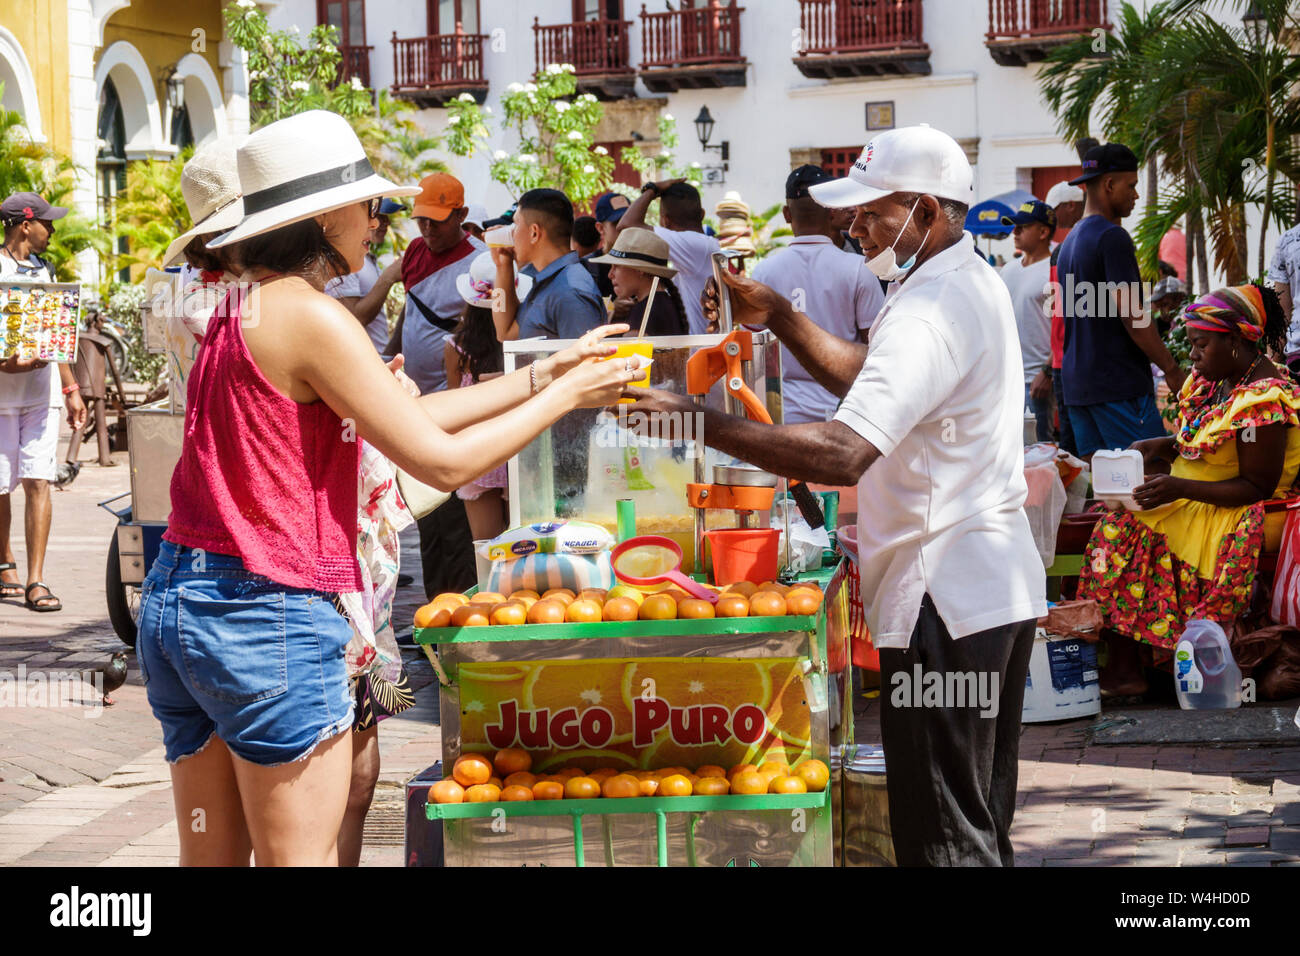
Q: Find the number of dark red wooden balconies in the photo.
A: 6